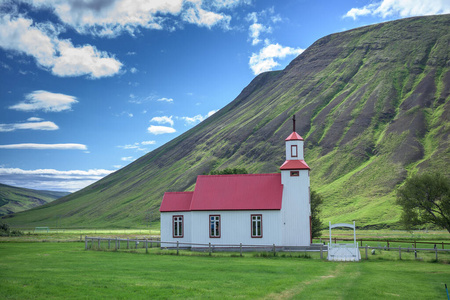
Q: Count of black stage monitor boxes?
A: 0